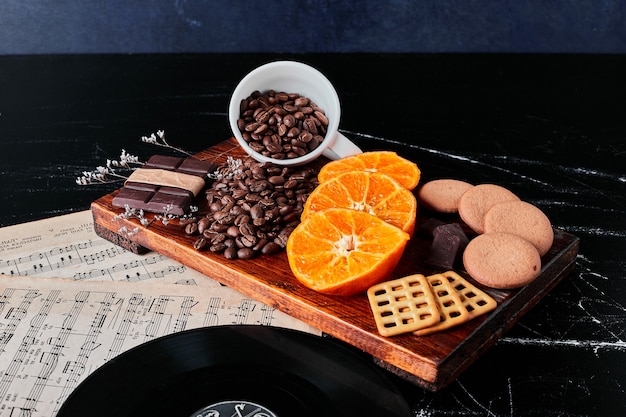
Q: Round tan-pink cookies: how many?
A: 4